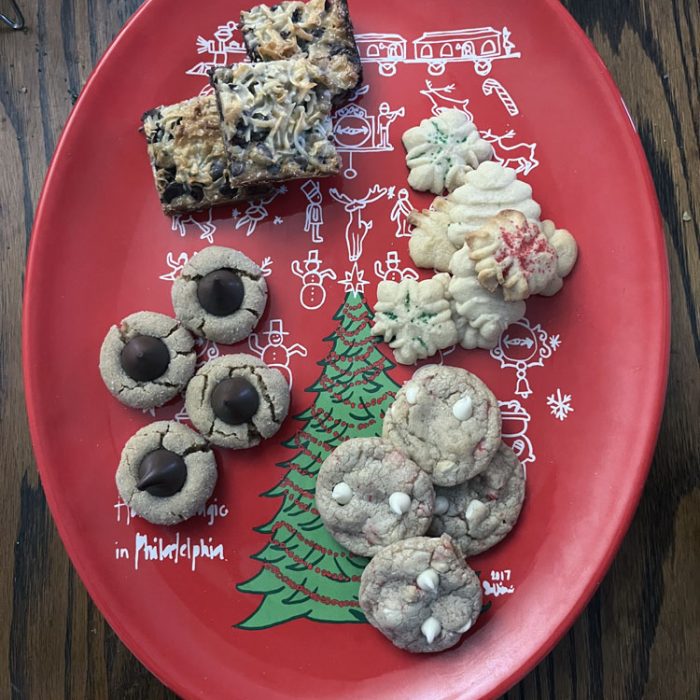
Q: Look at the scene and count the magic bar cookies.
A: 3